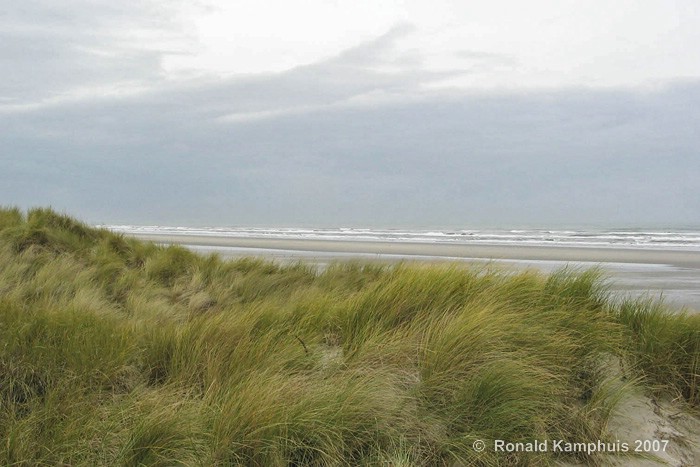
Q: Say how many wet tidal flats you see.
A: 1